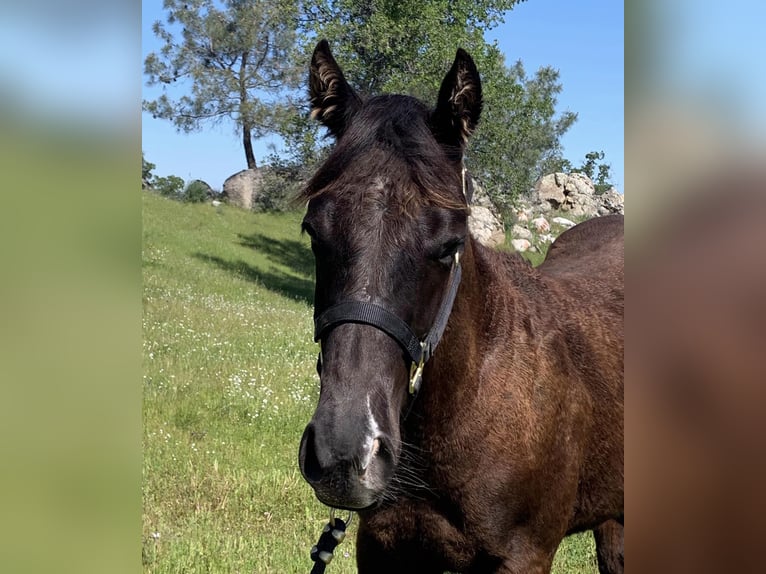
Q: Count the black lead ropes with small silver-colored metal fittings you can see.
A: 1